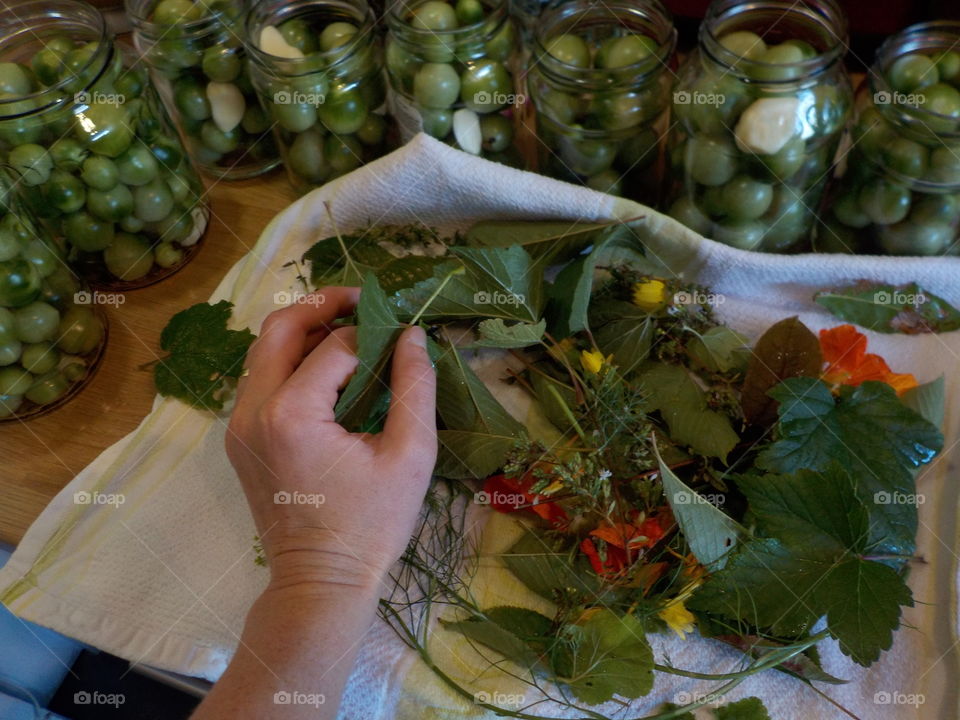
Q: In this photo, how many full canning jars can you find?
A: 8